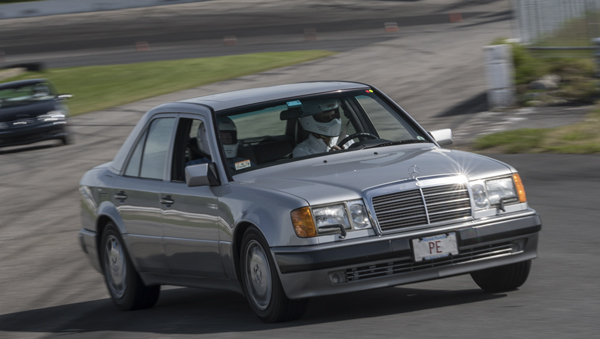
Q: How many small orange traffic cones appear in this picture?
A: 5